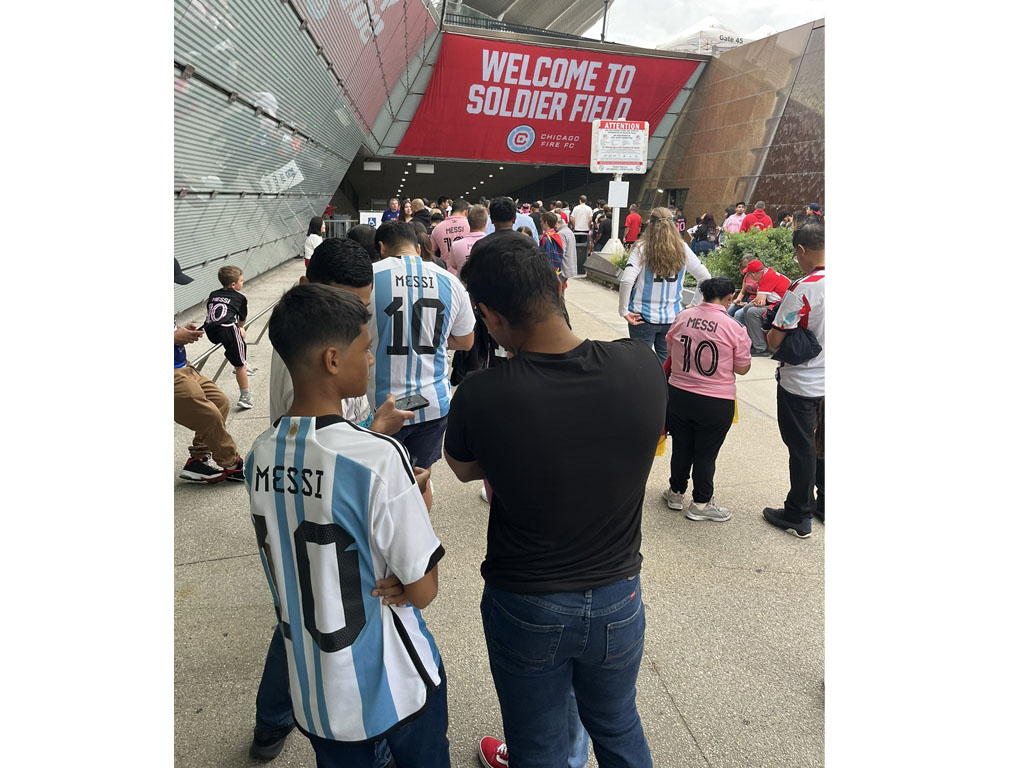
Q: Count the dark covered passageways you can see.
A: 1